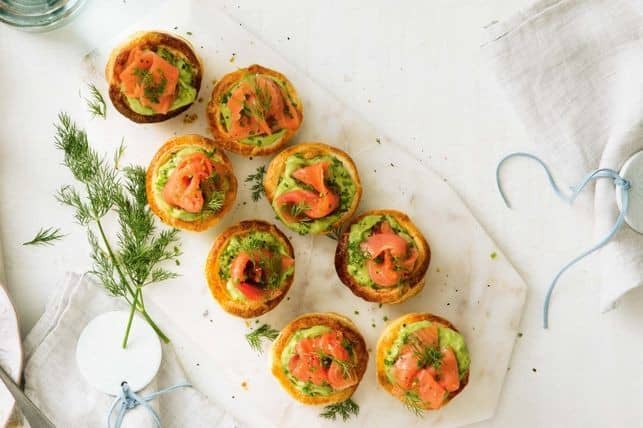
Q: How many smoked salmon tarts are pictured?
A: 8